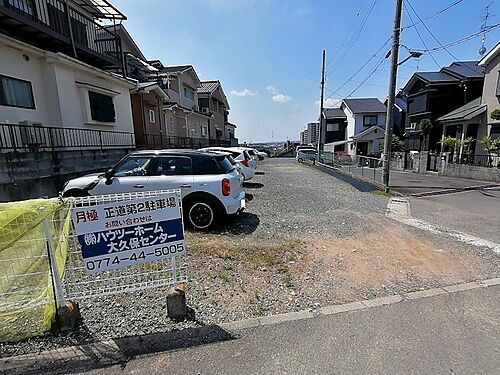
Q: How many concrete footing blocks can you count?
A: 2